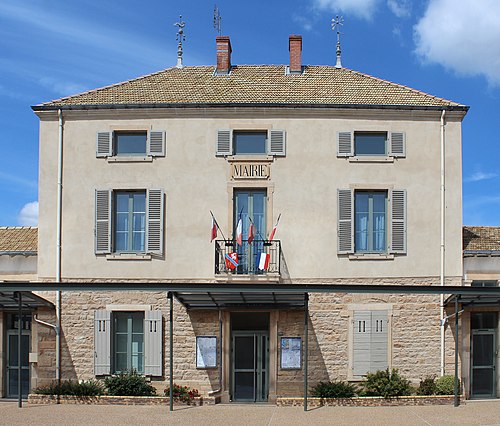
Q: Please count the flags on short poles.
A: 4